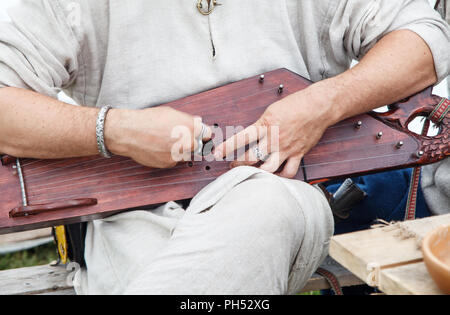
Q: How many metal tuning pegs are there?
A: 6